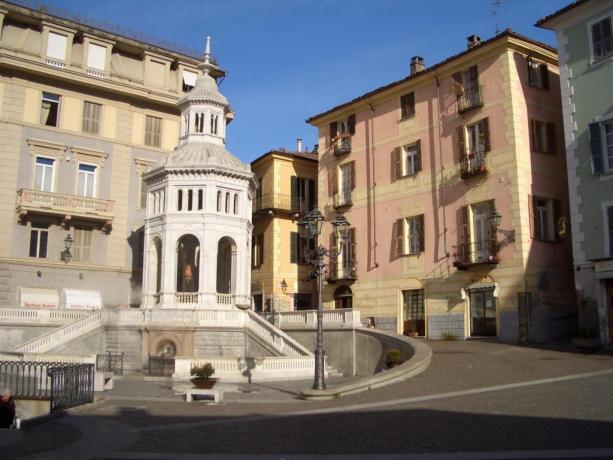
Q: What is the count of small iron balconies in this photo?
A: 6